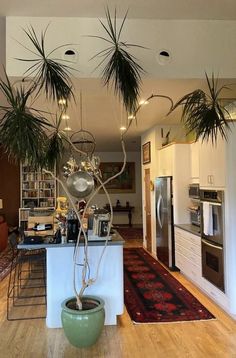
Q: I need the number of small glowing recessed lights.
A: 6